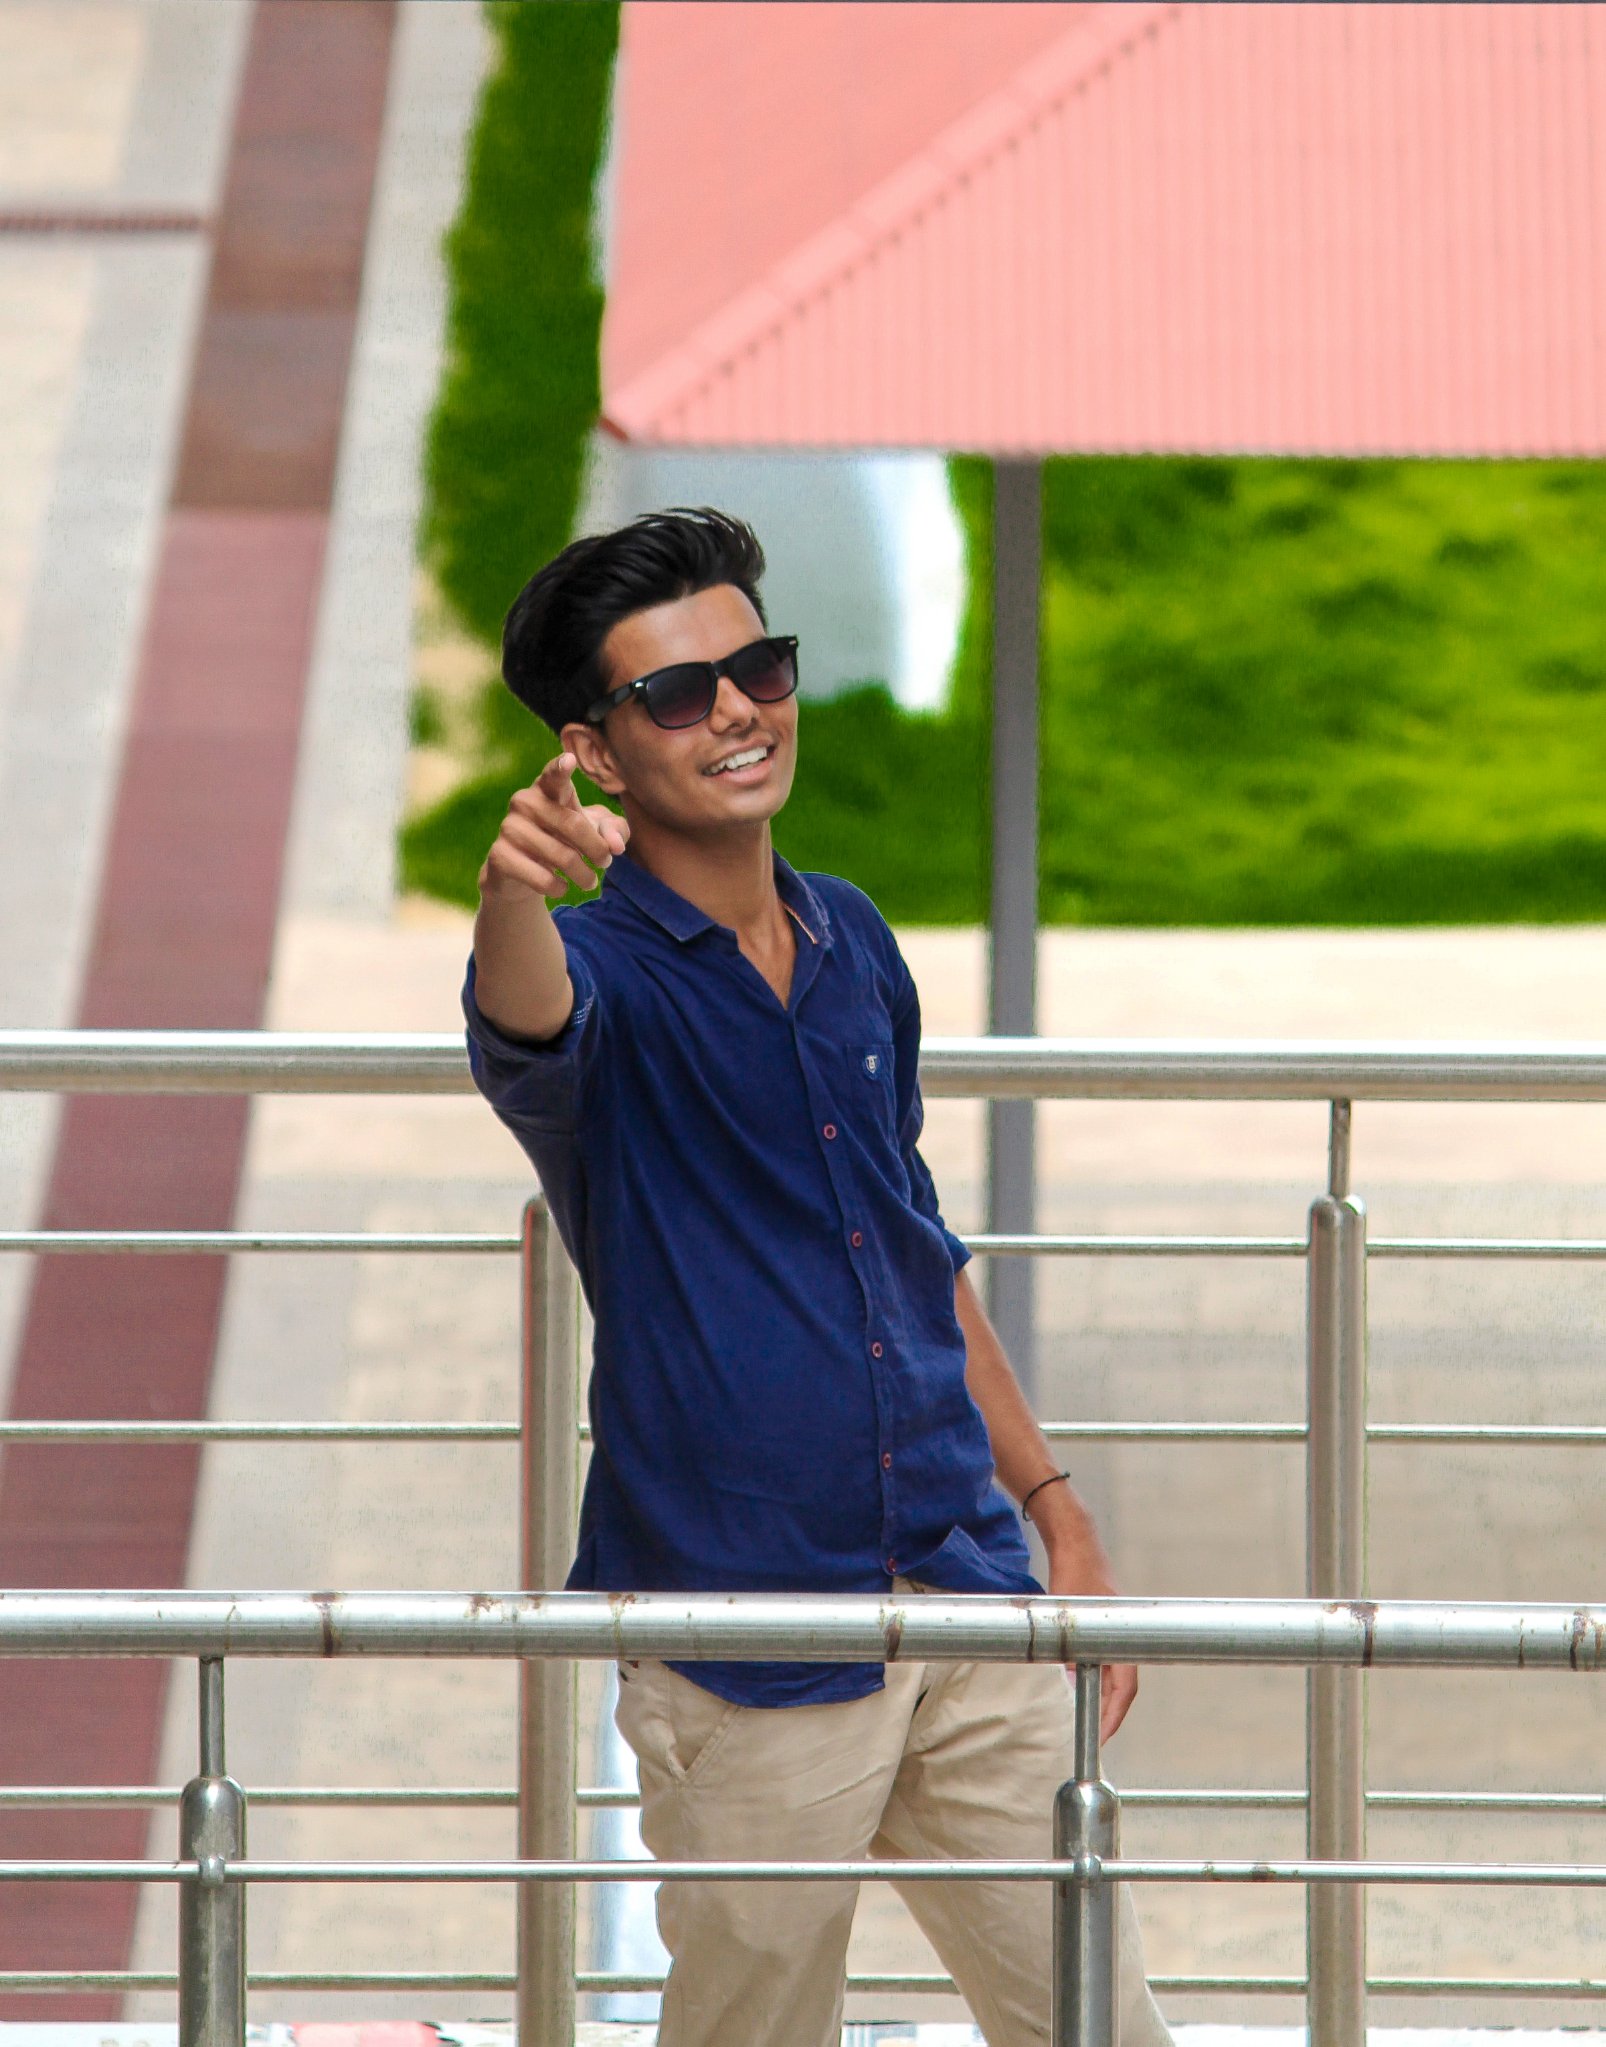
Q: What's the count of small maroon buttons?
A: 5